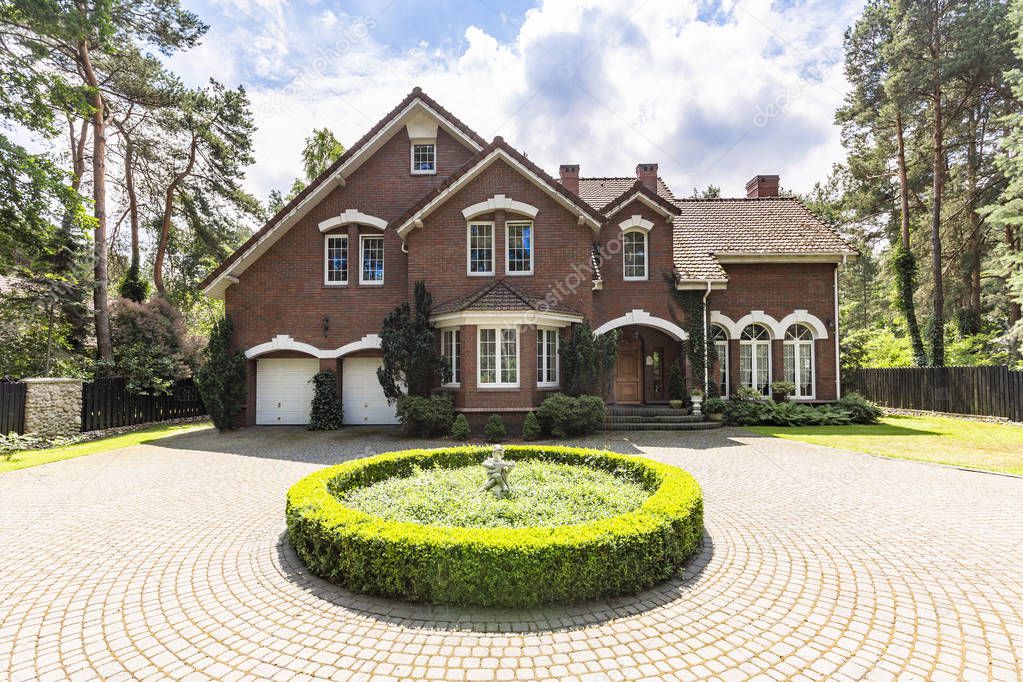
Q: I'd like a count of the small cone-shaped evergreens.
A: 3